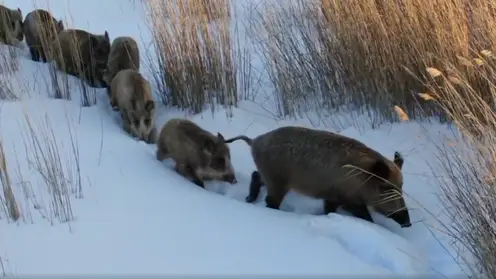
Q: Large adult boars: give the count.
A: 1